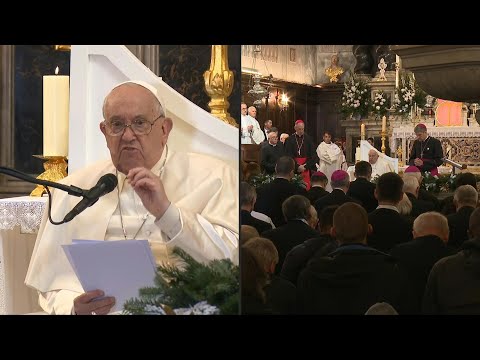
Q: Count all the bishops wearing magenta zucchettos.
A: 4